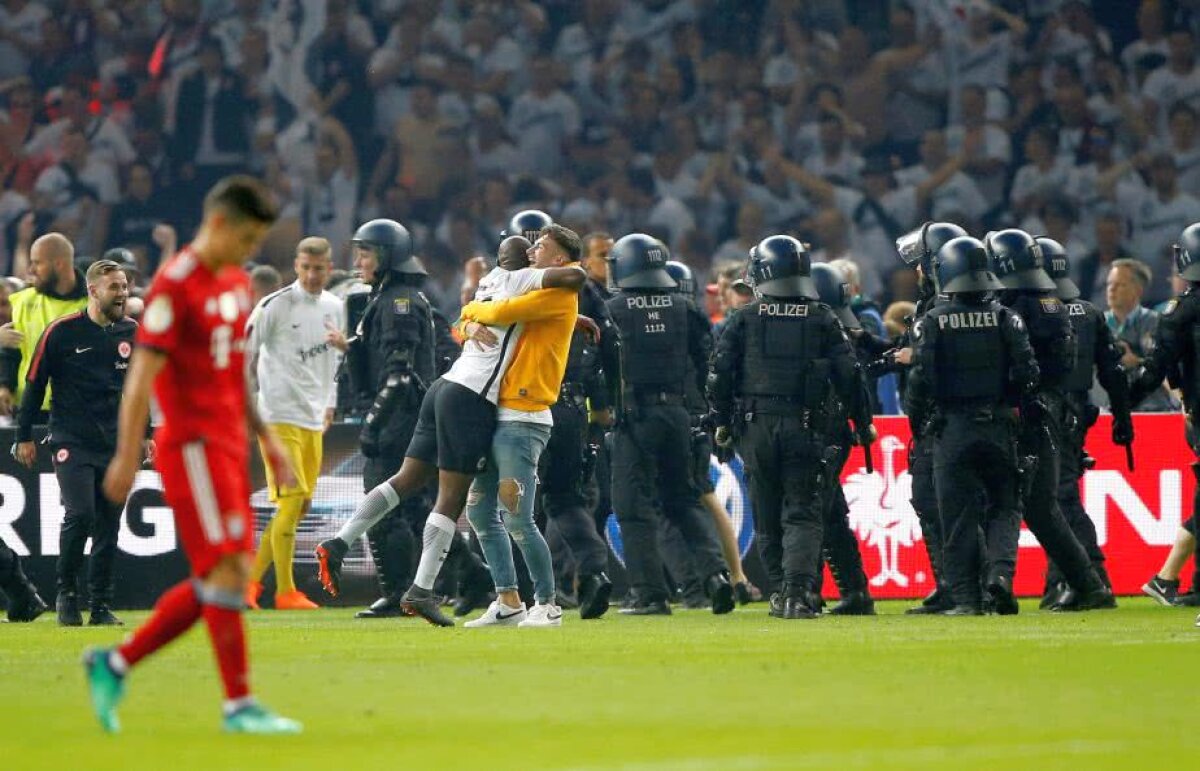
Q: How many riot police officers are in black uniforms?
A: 11